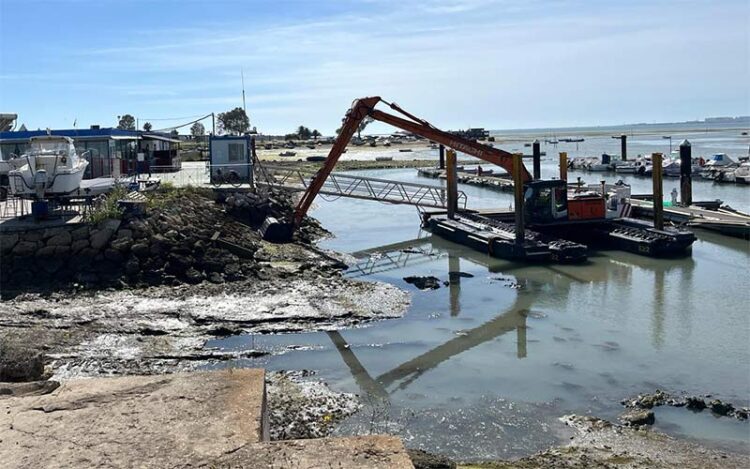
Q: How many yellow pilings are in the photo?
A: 4